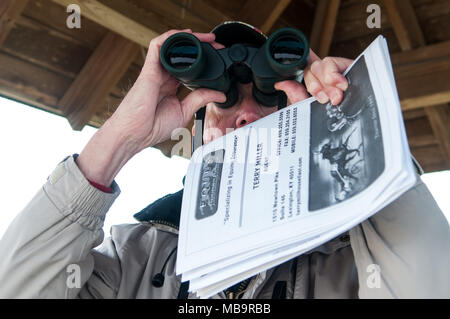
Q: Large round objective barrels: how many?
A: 2